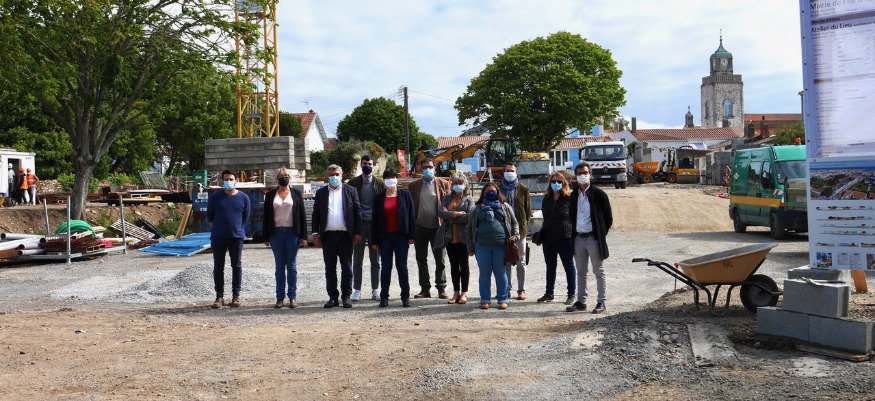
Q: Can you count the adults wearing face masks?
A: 11